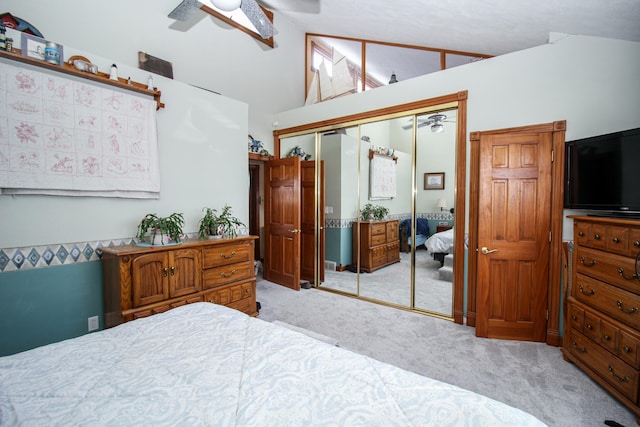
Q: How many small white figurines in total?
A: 3